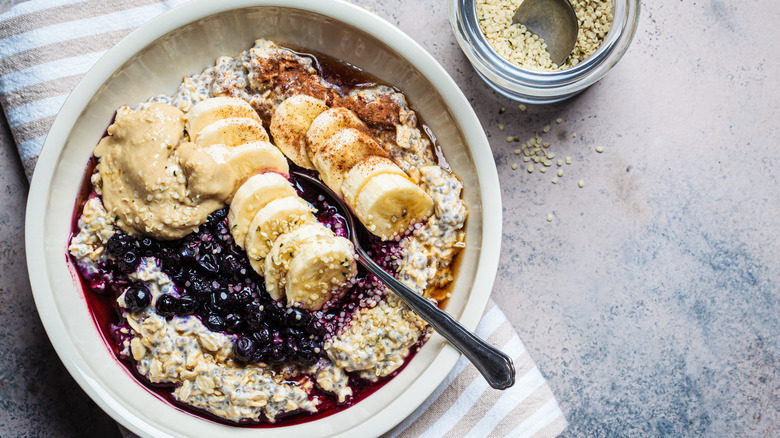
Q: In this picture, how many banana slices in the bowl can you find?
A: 12